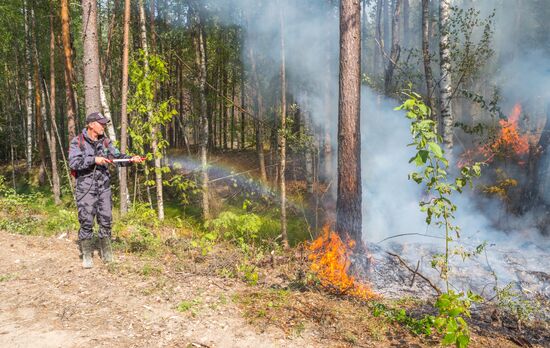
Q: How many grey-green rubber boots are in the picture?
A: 2